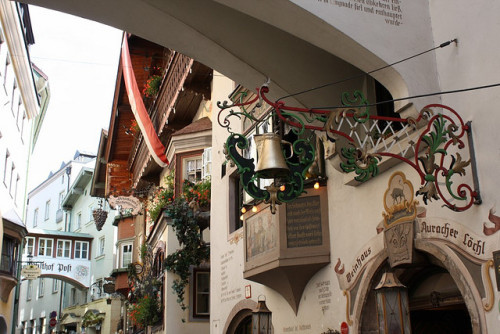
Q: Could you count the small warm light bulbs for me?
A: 5